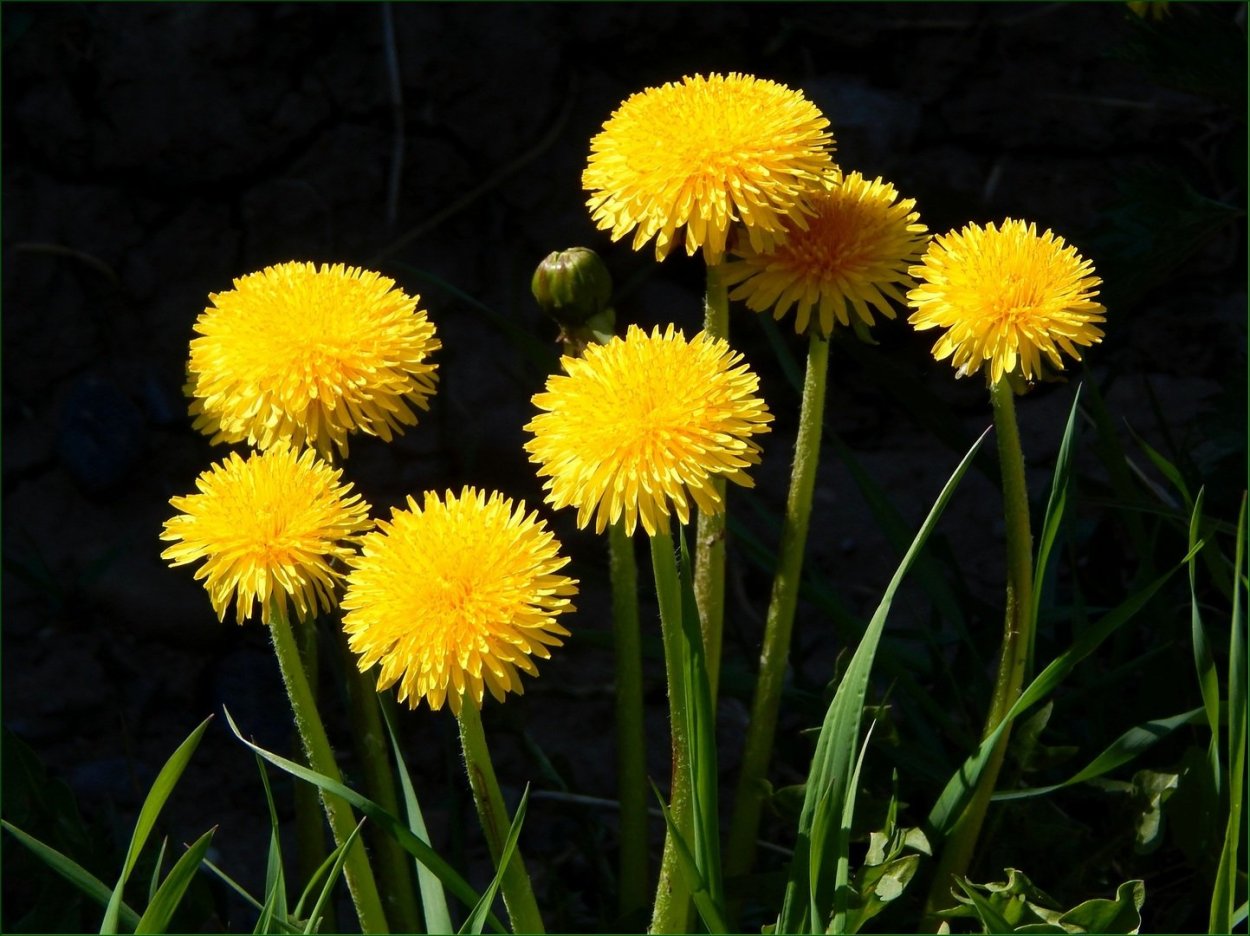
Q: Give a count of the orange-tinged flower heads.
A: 1